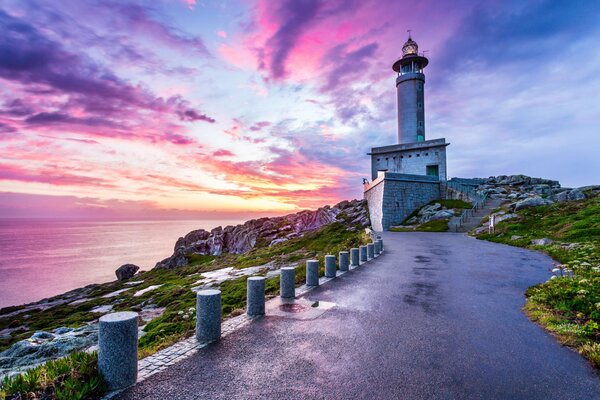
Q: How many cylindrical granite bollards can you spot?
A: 12